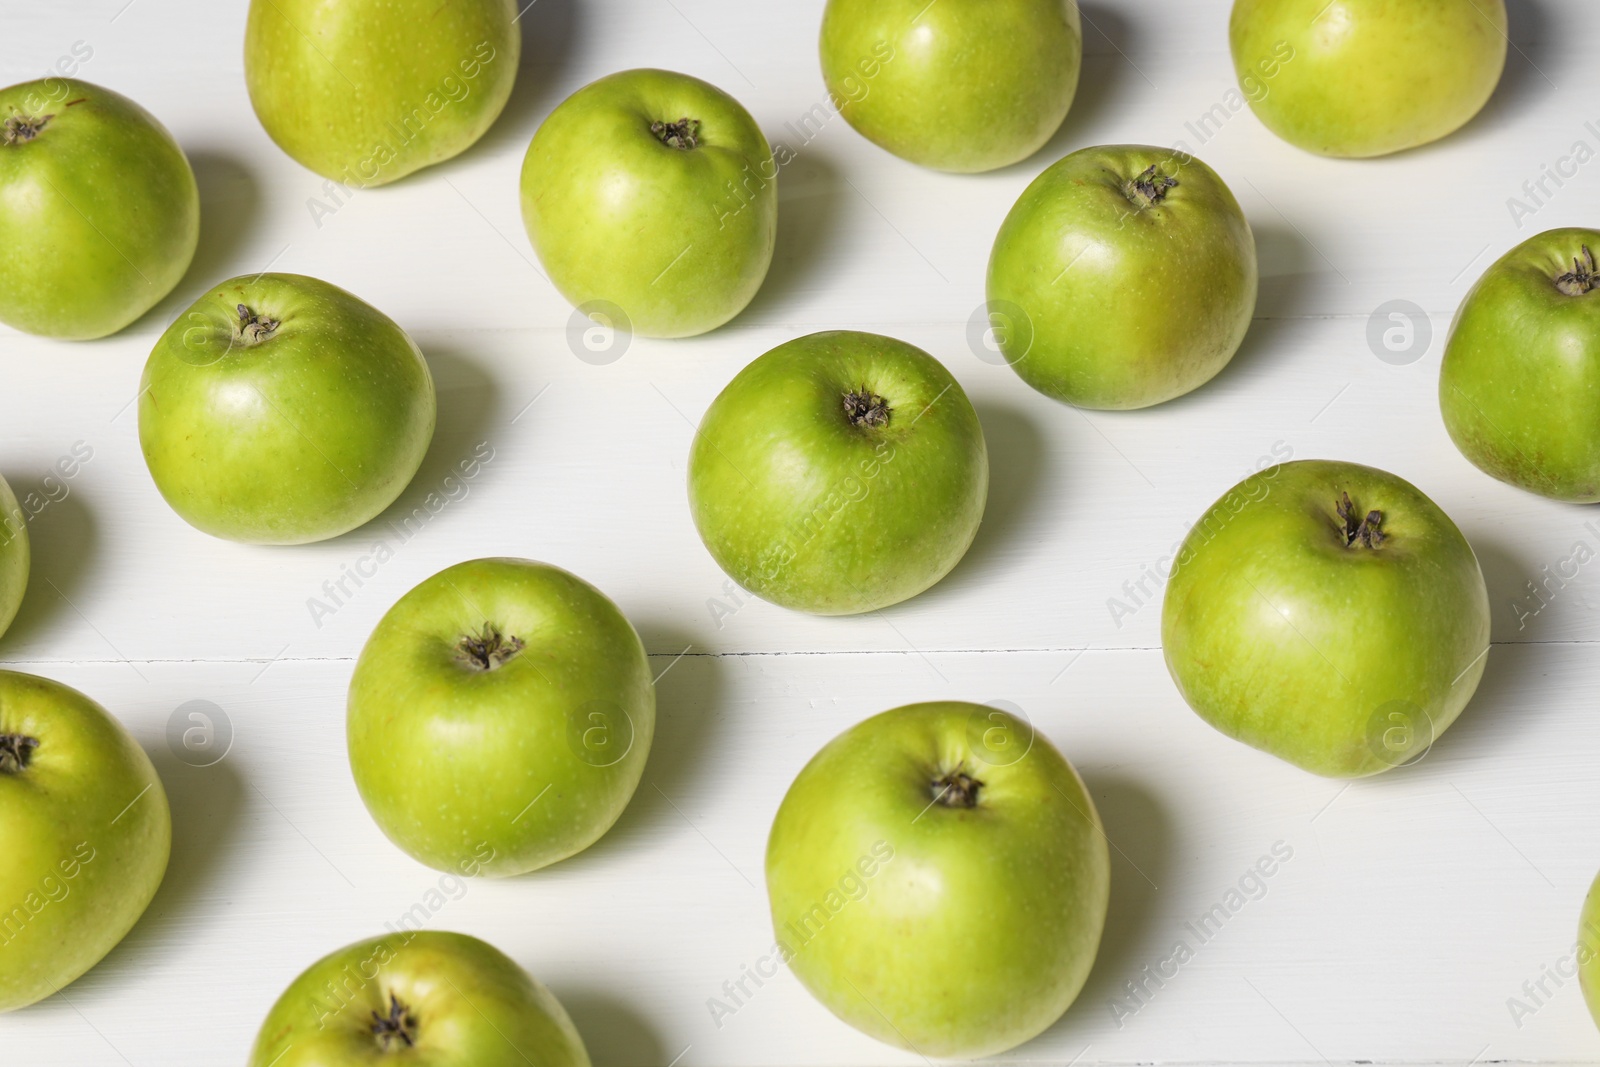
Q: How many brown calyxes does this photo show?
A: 11